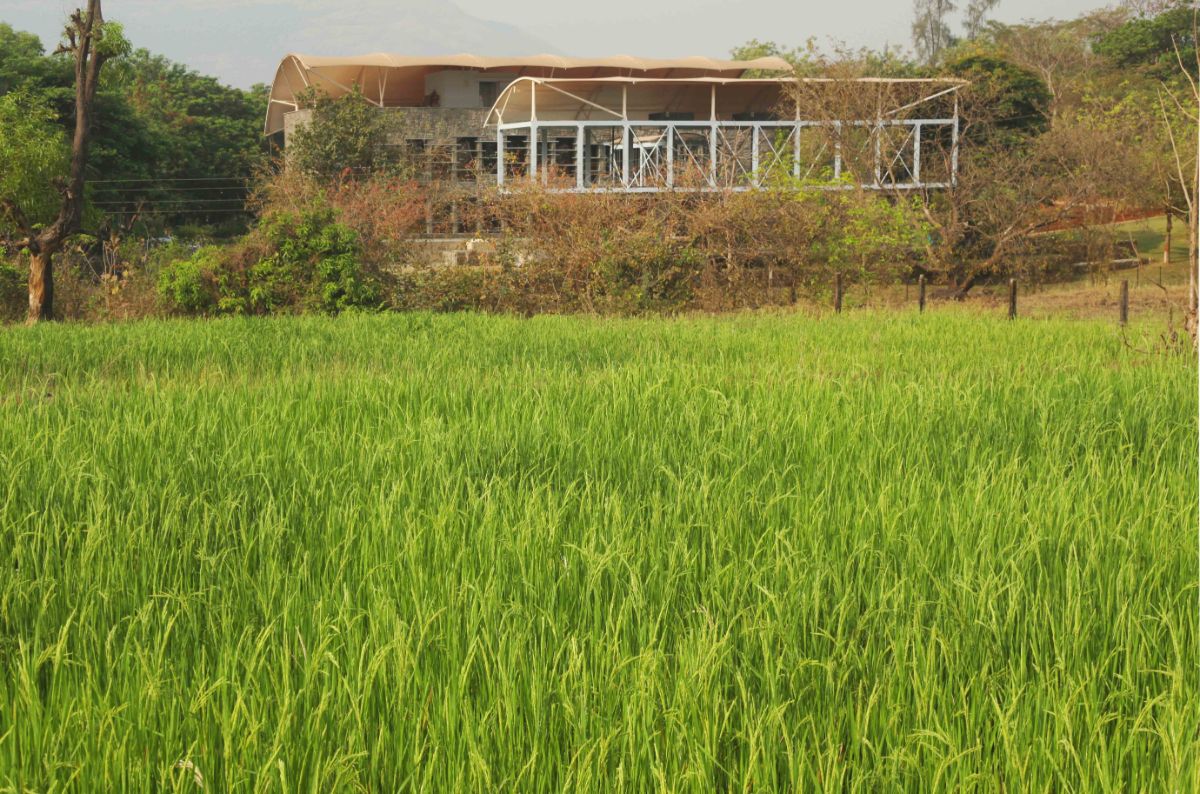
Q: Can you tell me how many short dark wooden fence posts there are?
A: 4